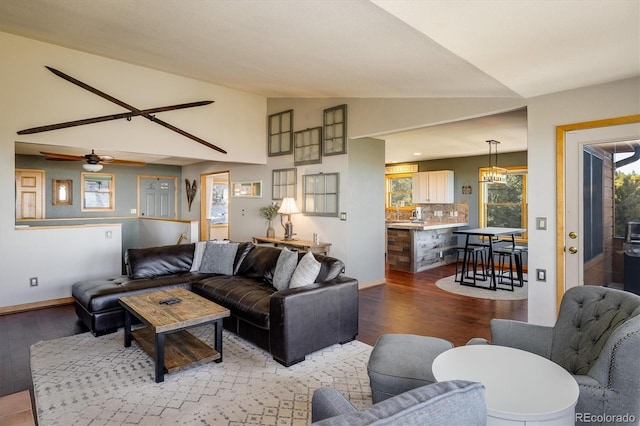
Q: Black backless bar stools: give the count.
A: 4